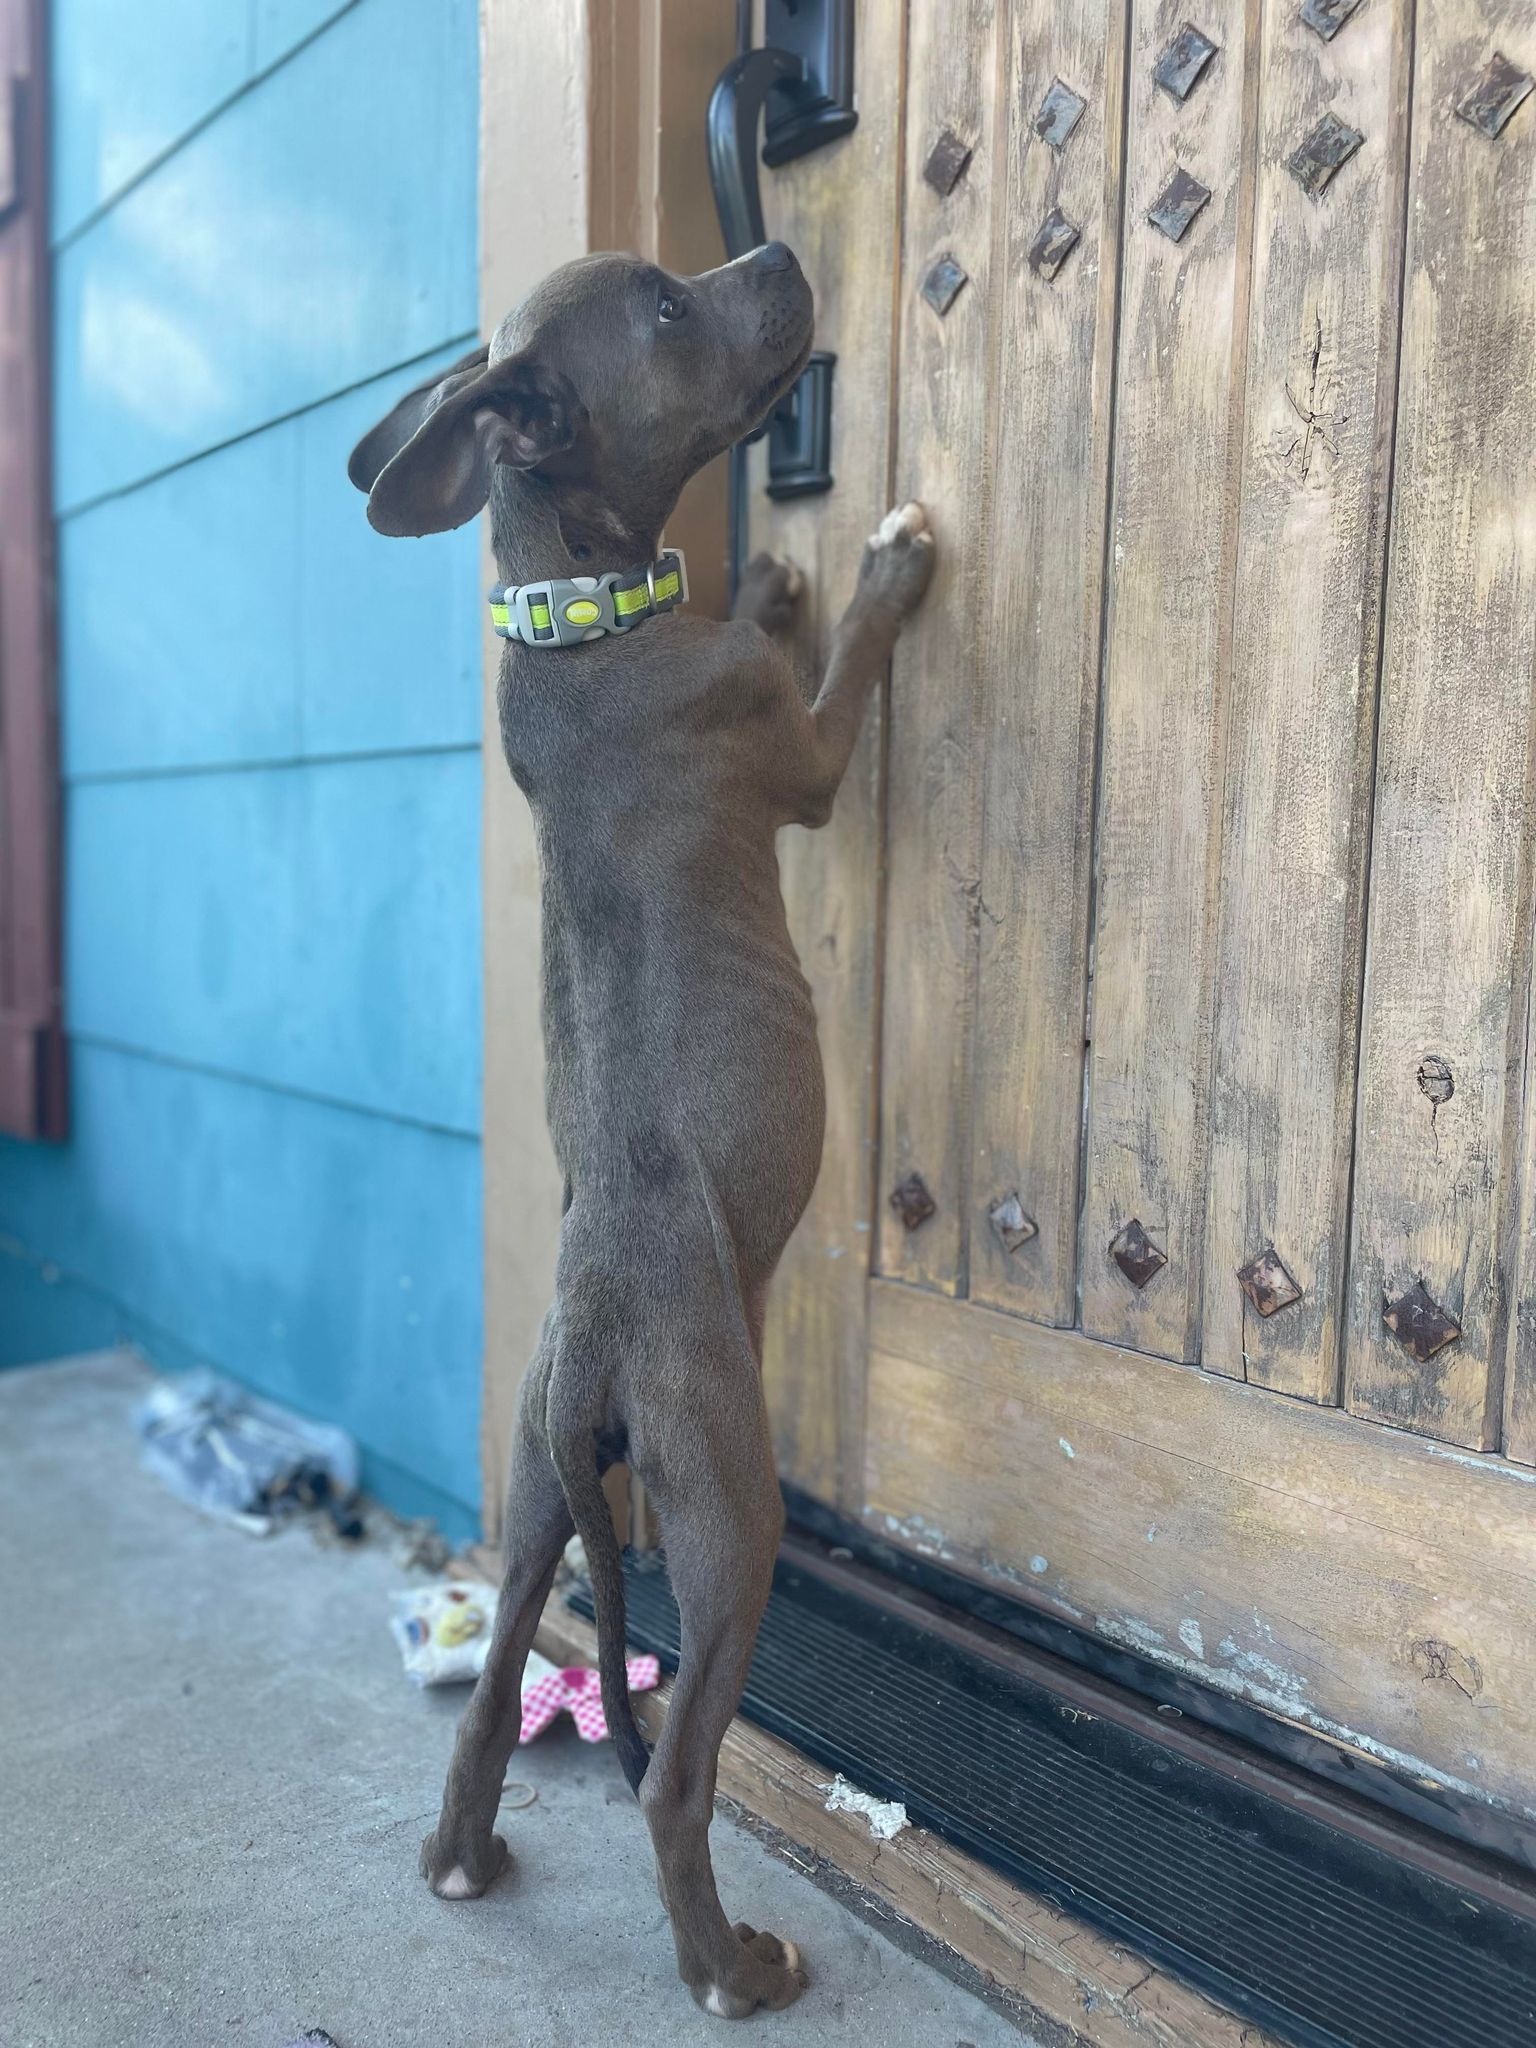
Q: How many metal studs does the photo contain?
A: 14